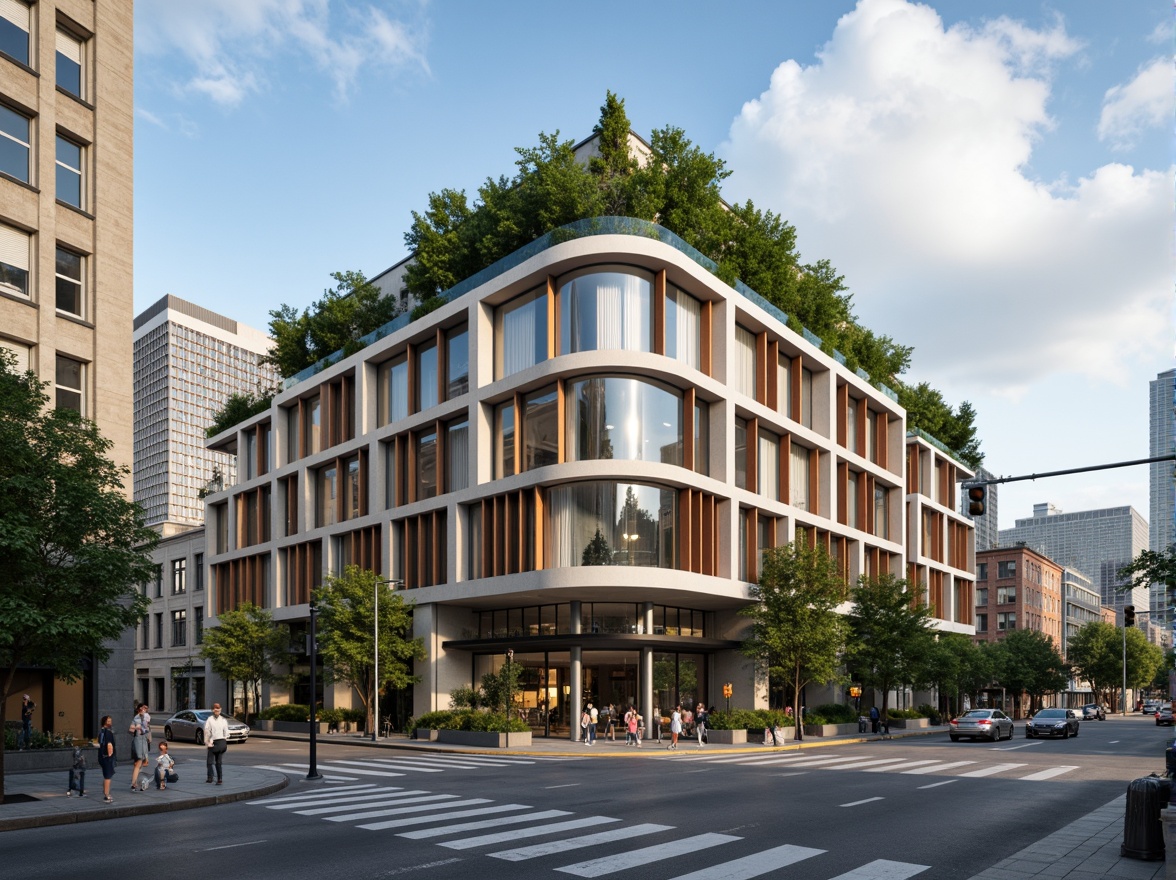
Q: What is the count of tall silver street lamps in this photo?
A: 1